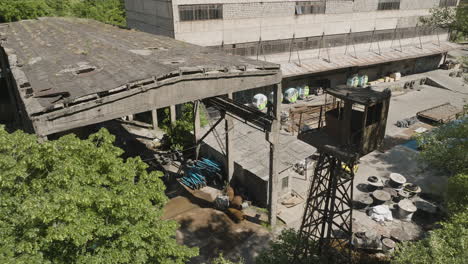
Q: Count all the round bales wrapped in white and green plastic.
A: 6